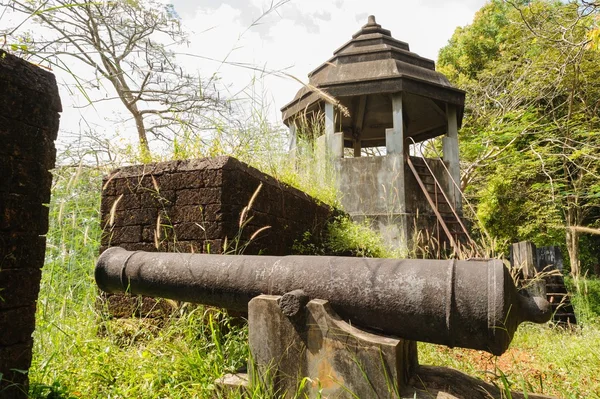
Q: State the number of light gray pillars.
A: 4